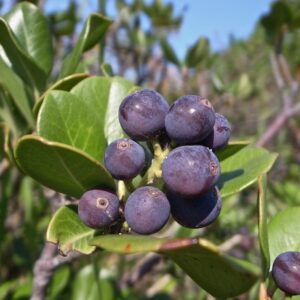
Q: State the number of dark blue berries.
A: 9